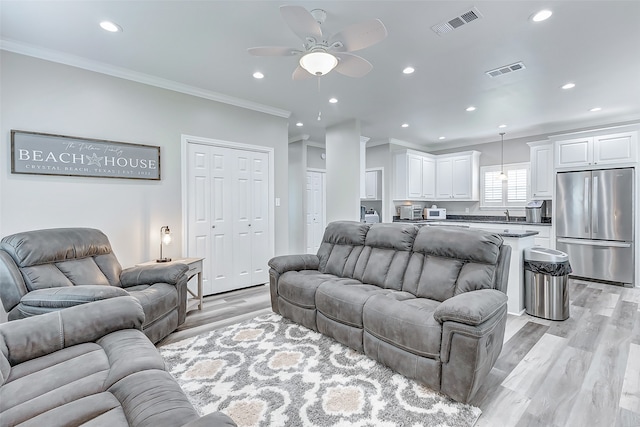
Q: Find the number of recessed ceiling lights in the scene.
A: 12